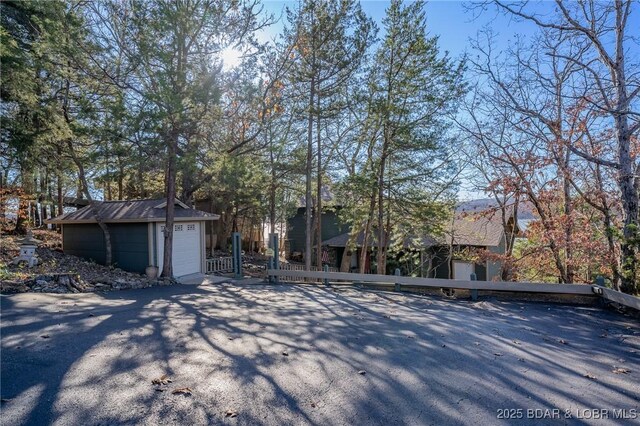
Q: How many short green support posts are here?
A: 4